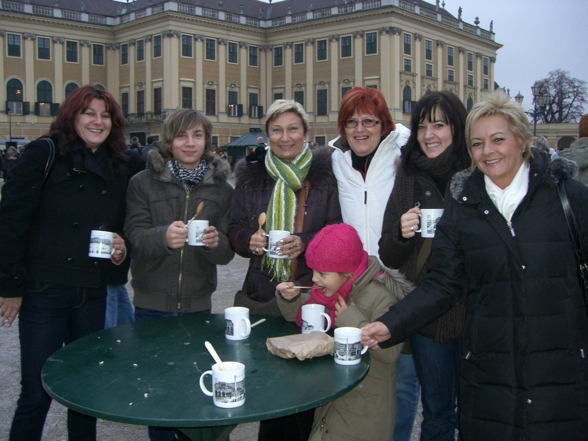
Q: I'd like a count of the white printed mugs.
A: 8